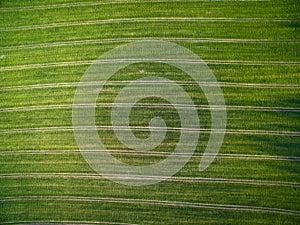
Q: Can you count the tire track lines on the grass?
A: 11